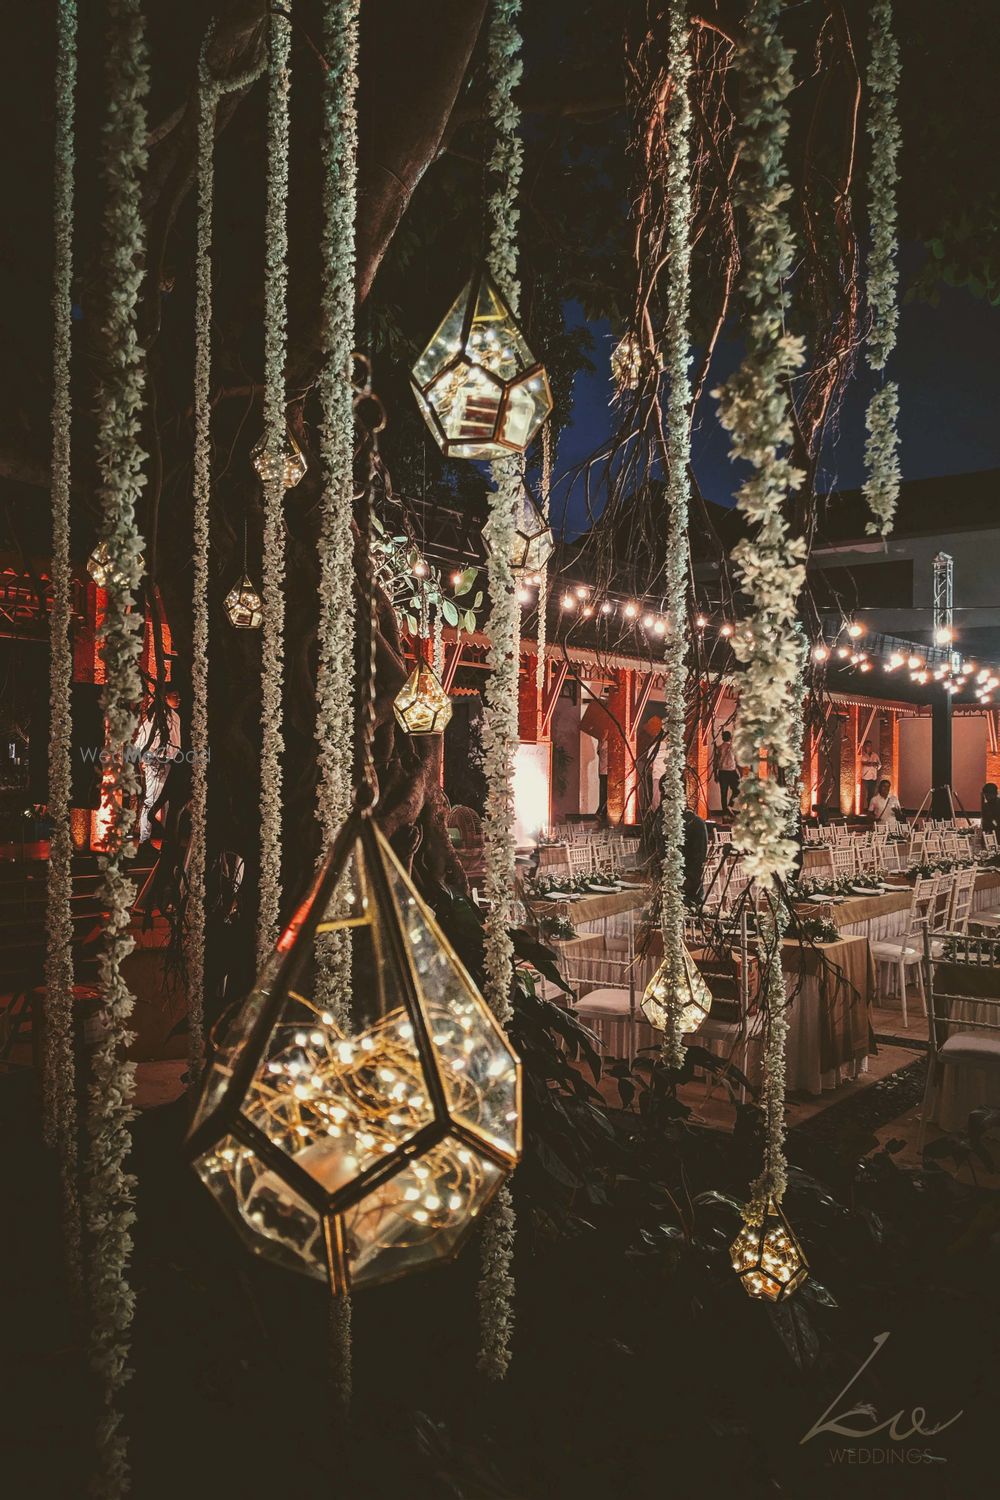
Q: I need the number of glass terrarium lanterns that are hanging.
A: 10